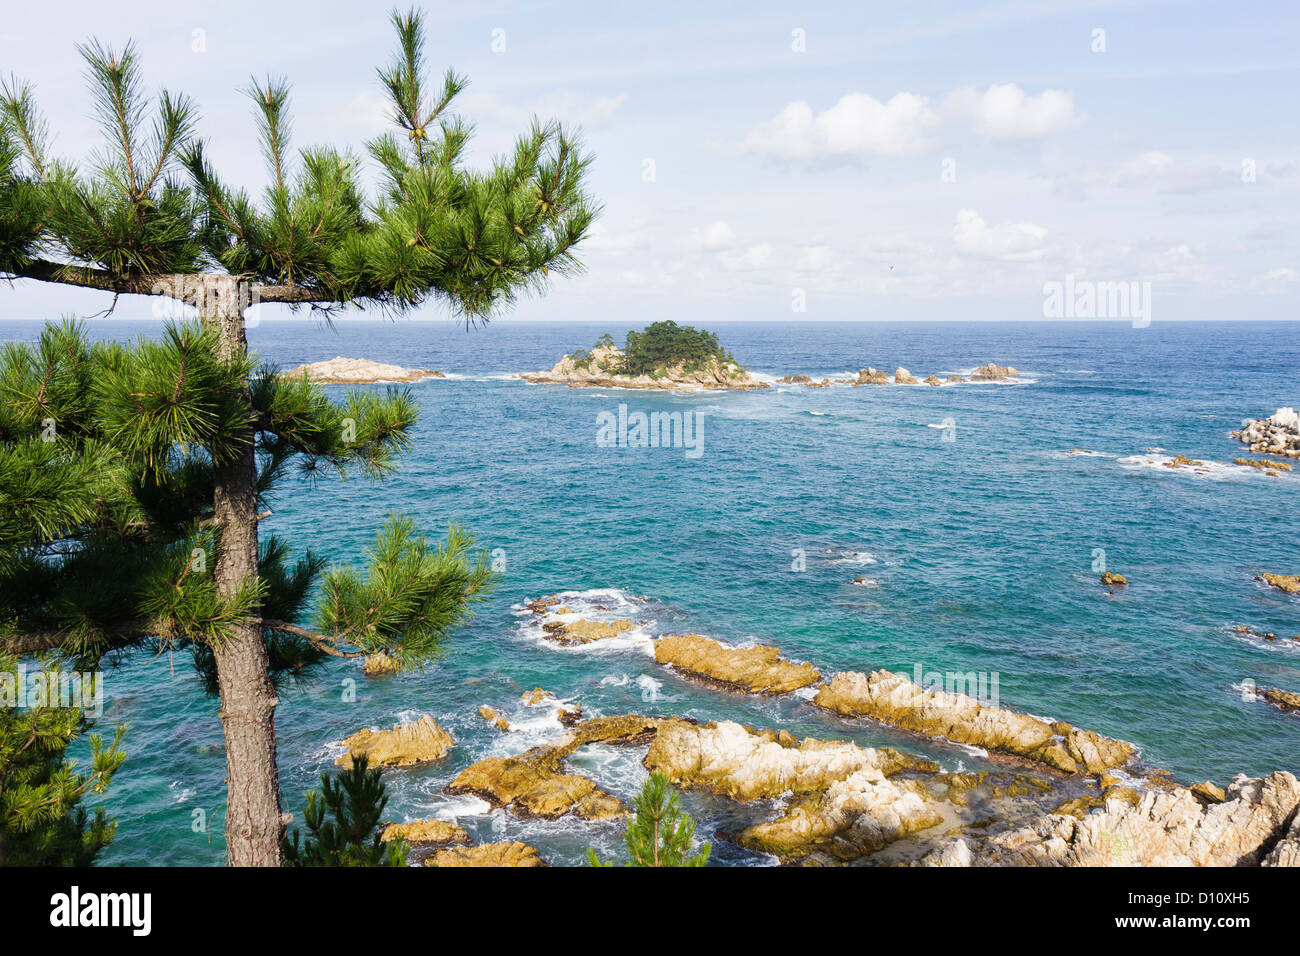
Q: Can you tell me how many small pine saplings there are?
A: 2